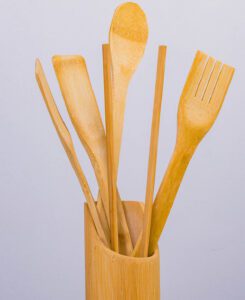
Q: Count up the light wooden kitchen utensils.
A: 6